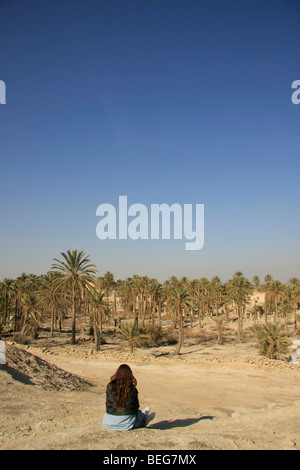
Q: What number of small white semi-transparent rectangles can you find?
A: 2